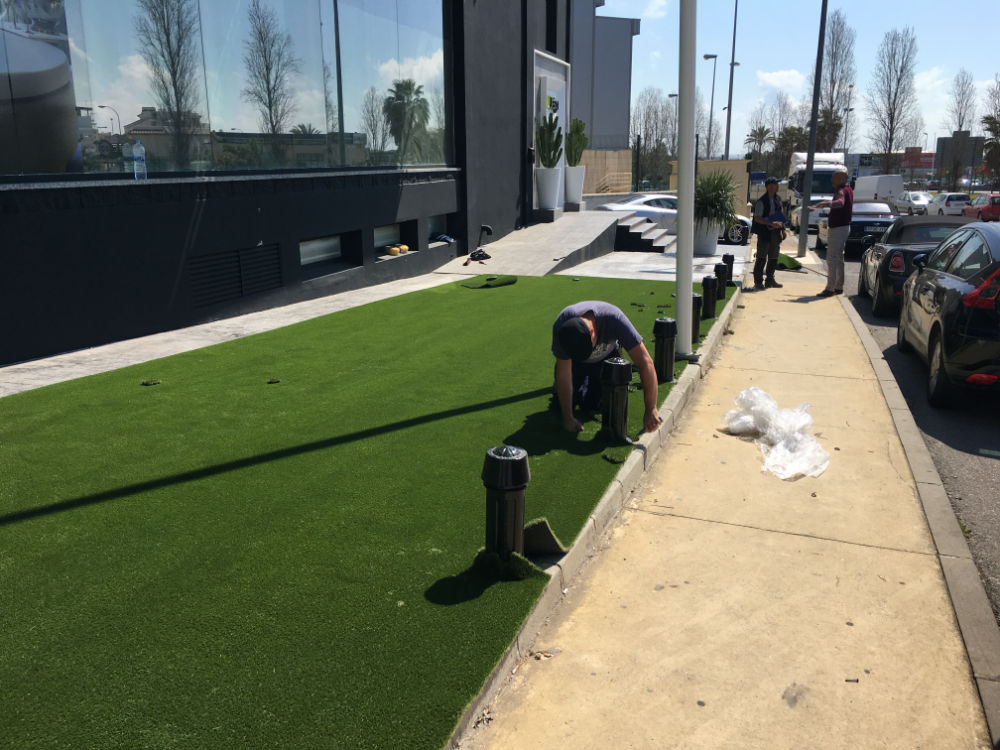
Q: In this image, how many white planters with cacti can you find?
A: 2